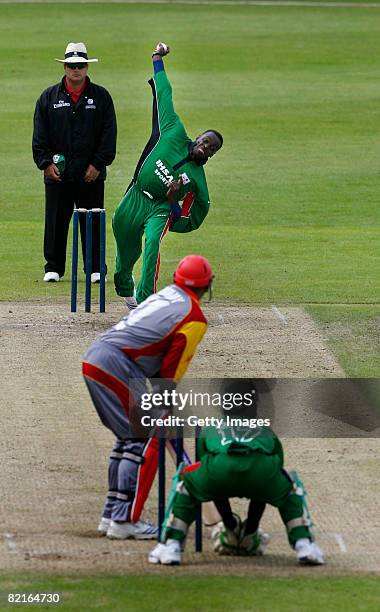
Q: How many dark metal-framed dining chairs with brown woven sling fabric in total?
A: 0